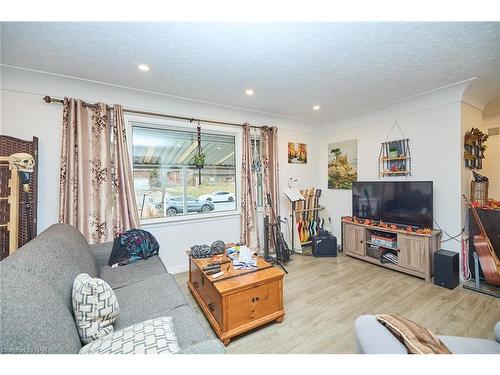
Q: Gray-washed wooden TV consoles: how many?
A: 1